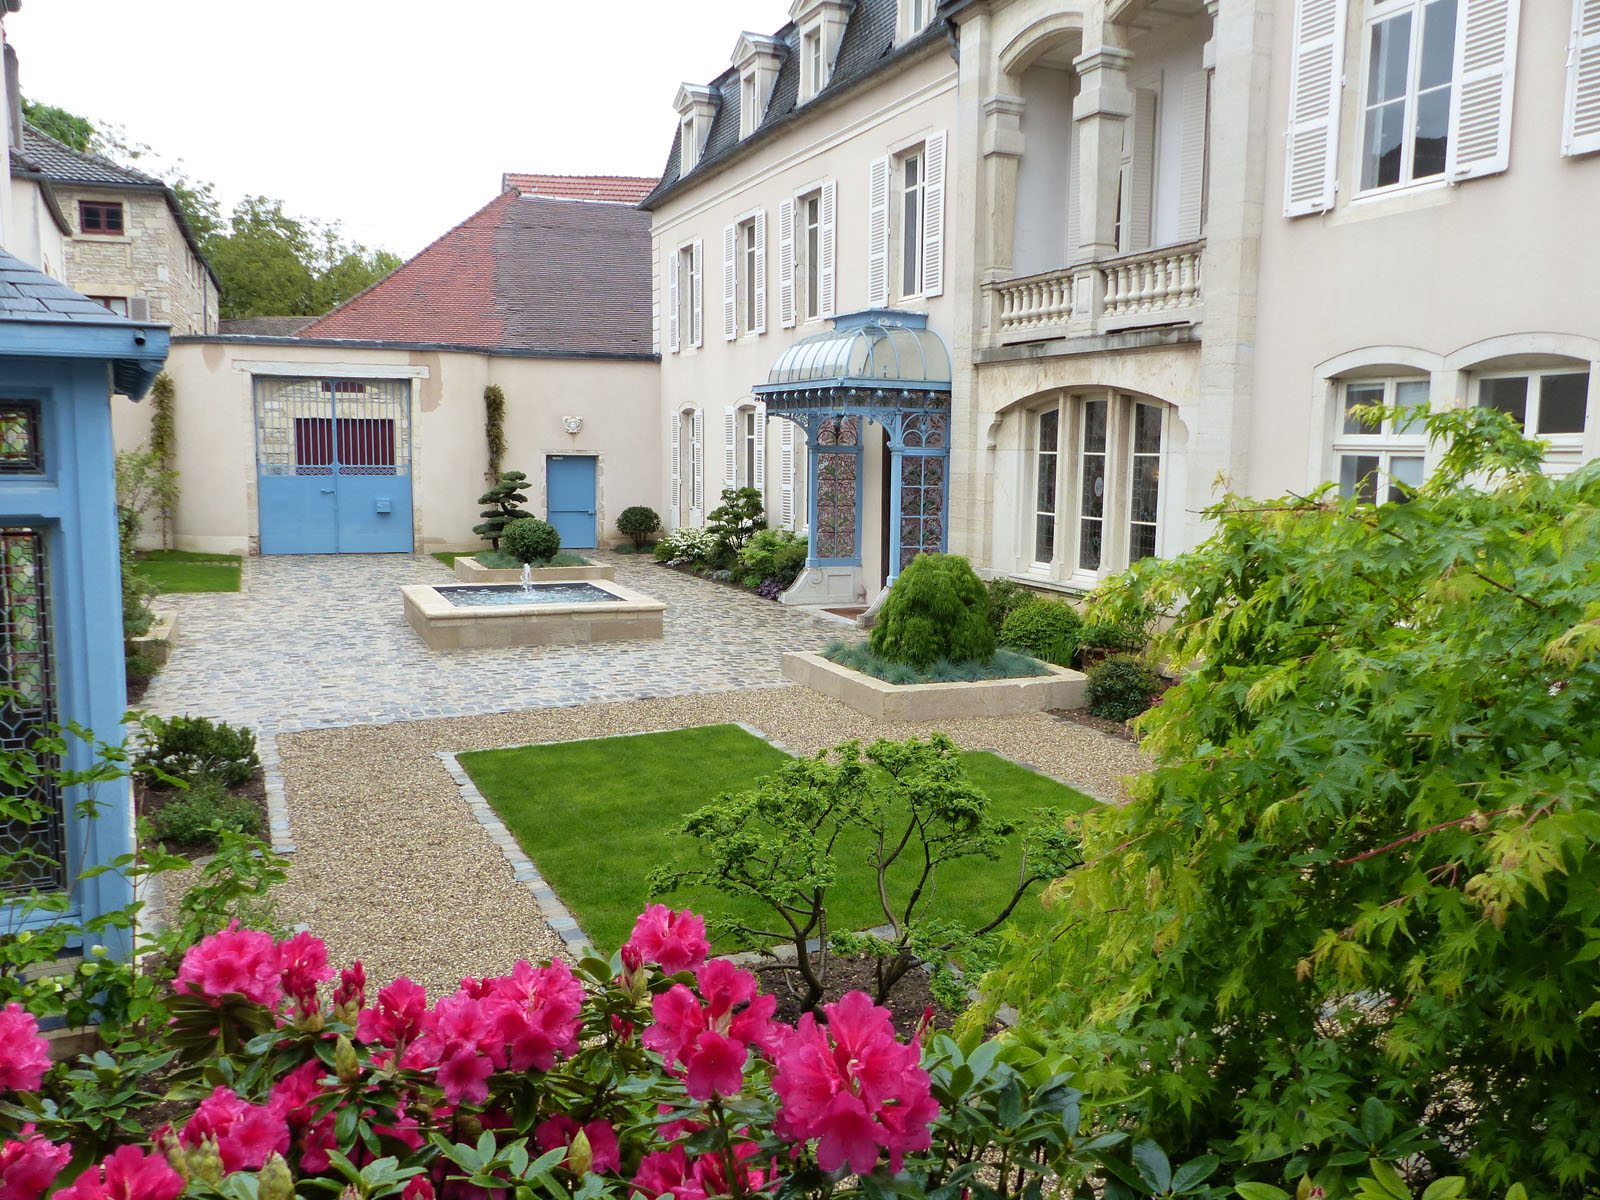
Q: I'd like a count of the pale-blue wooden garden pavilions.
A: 1